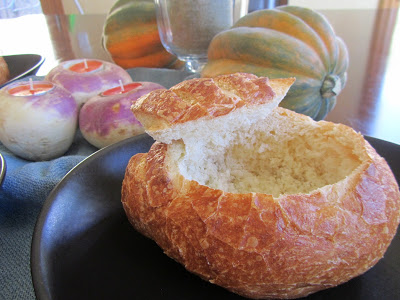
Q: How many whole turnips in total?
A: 3